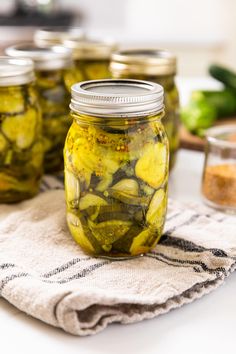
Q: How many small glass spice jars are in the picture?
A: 1